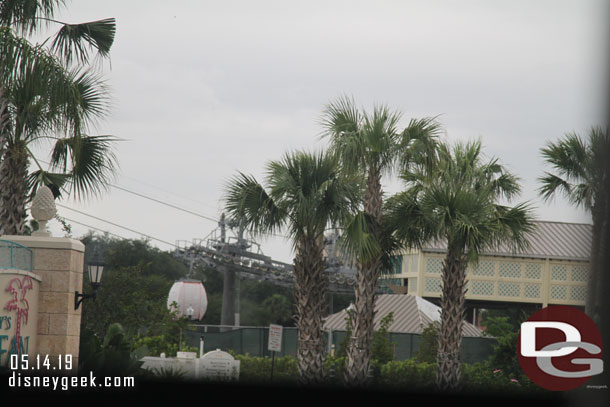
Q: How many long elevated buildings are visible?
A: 1